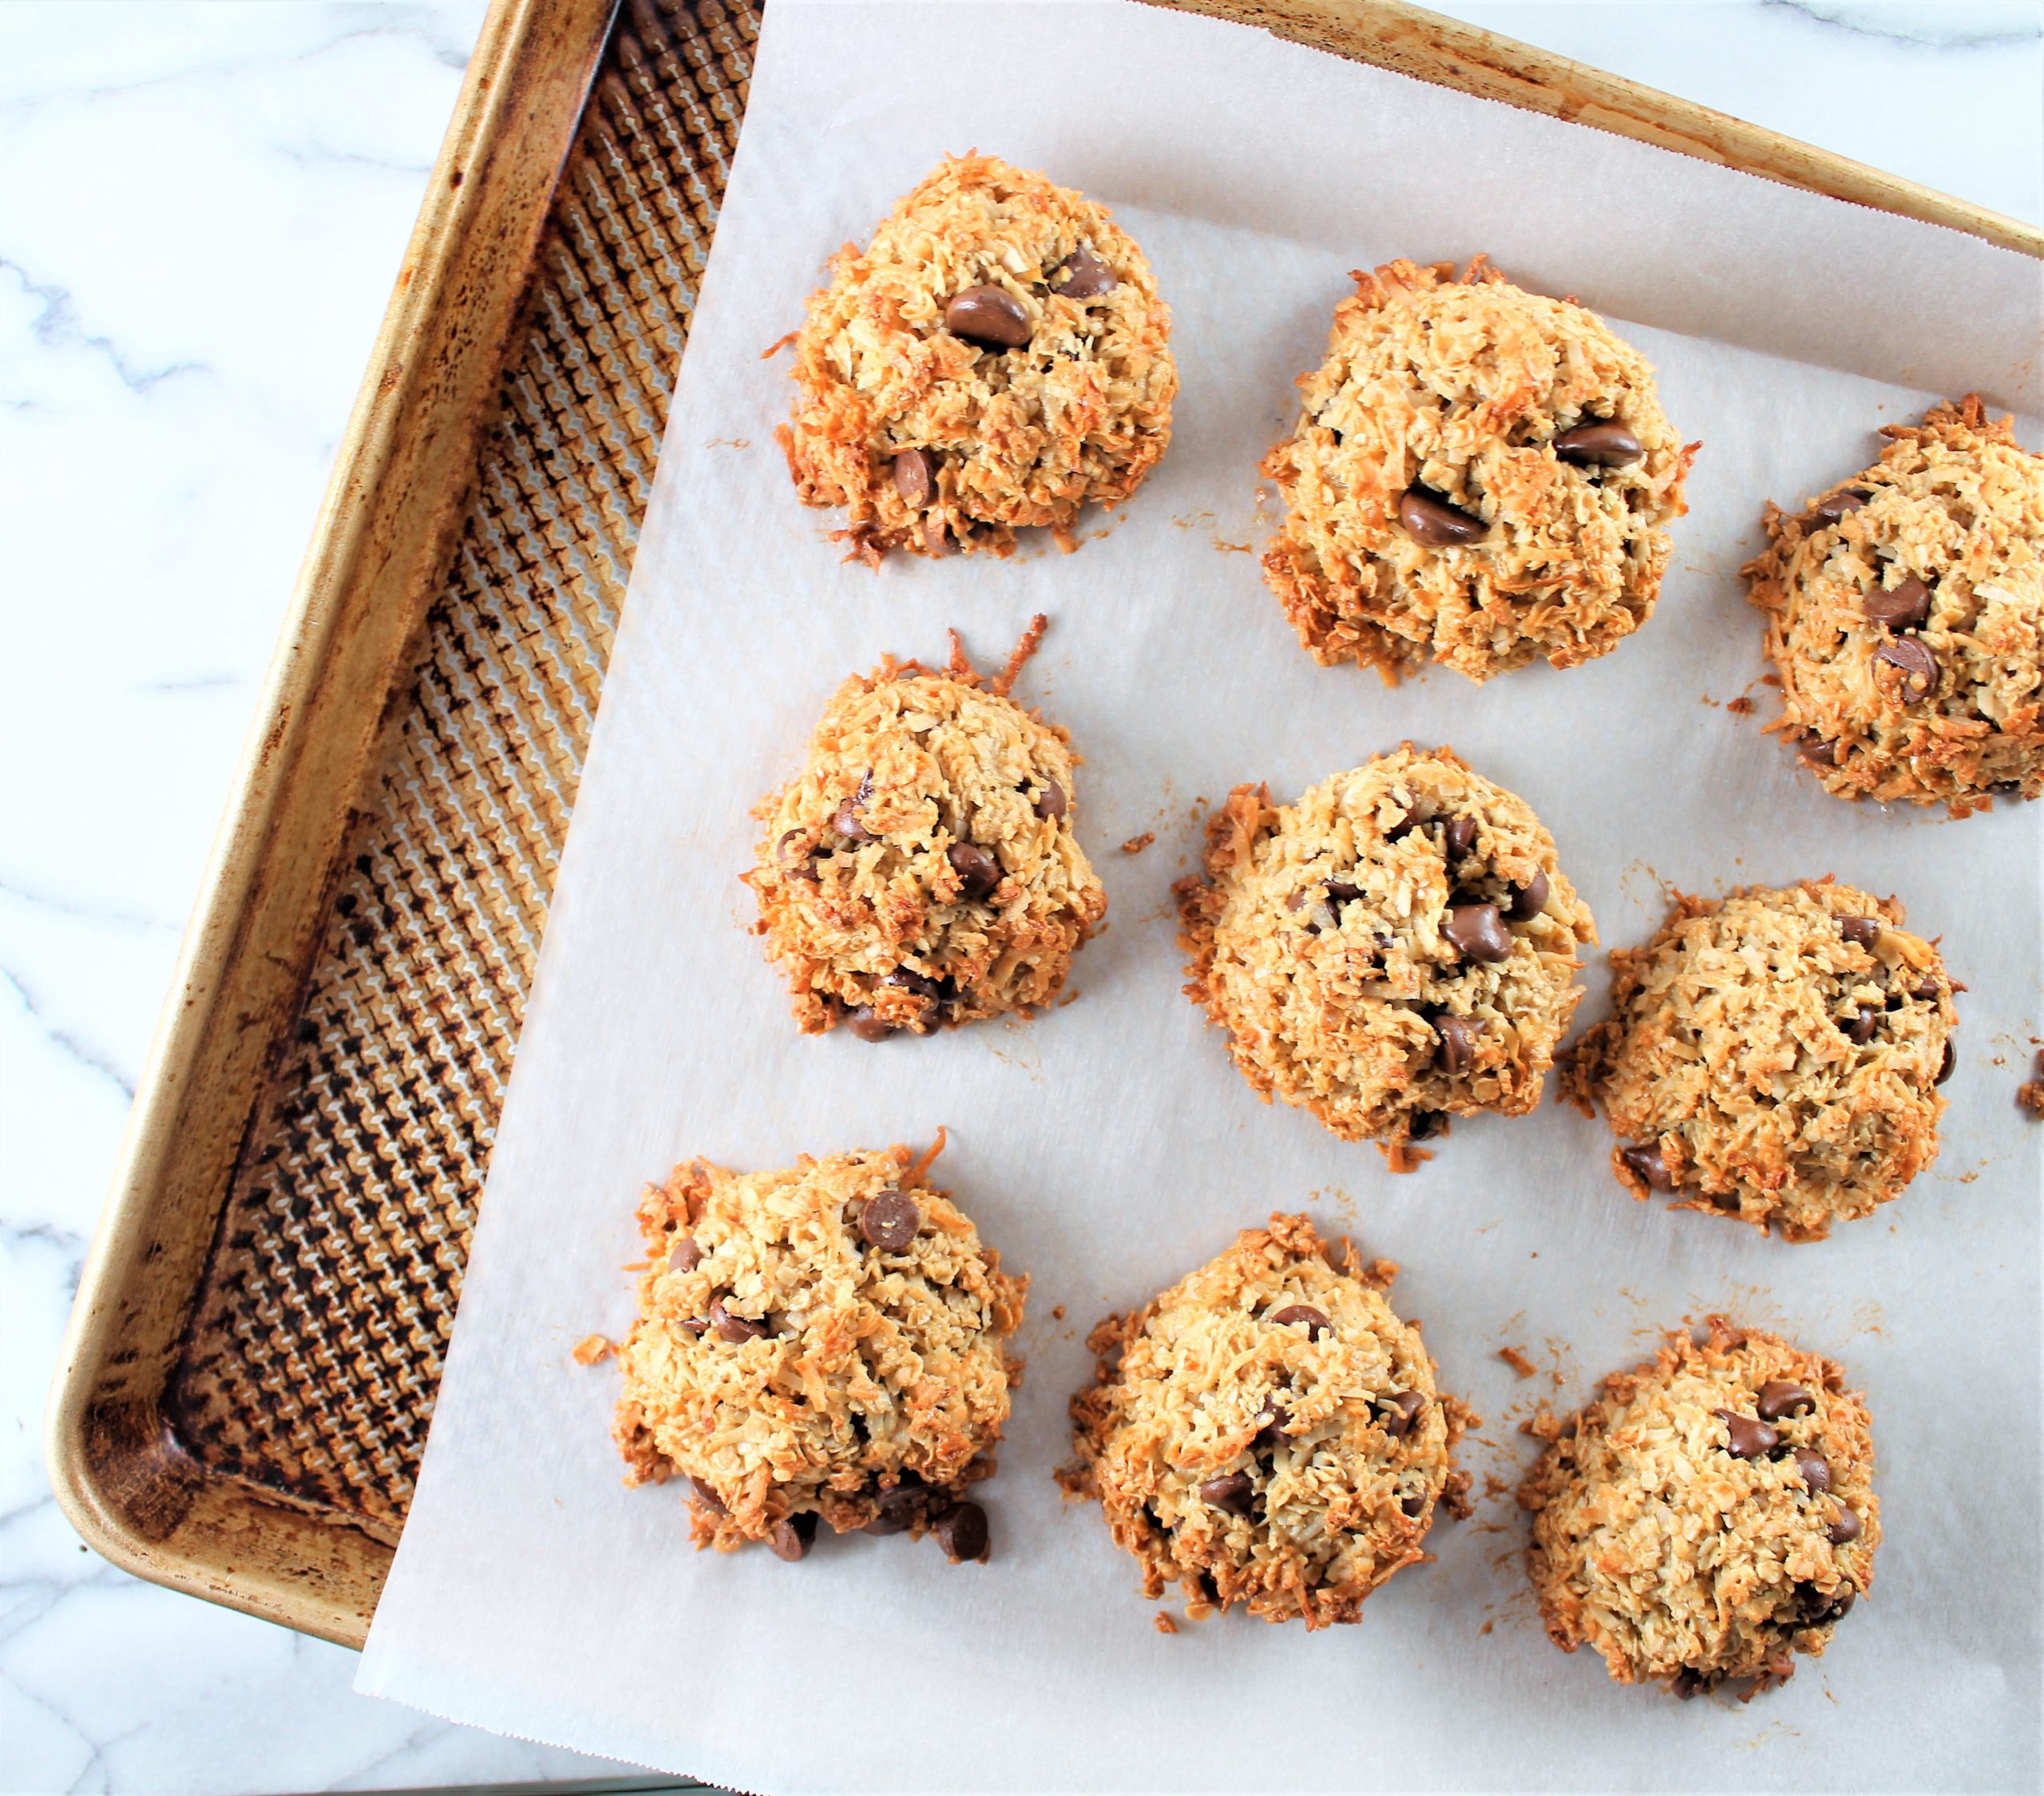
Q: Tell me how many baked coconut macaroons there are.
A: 9